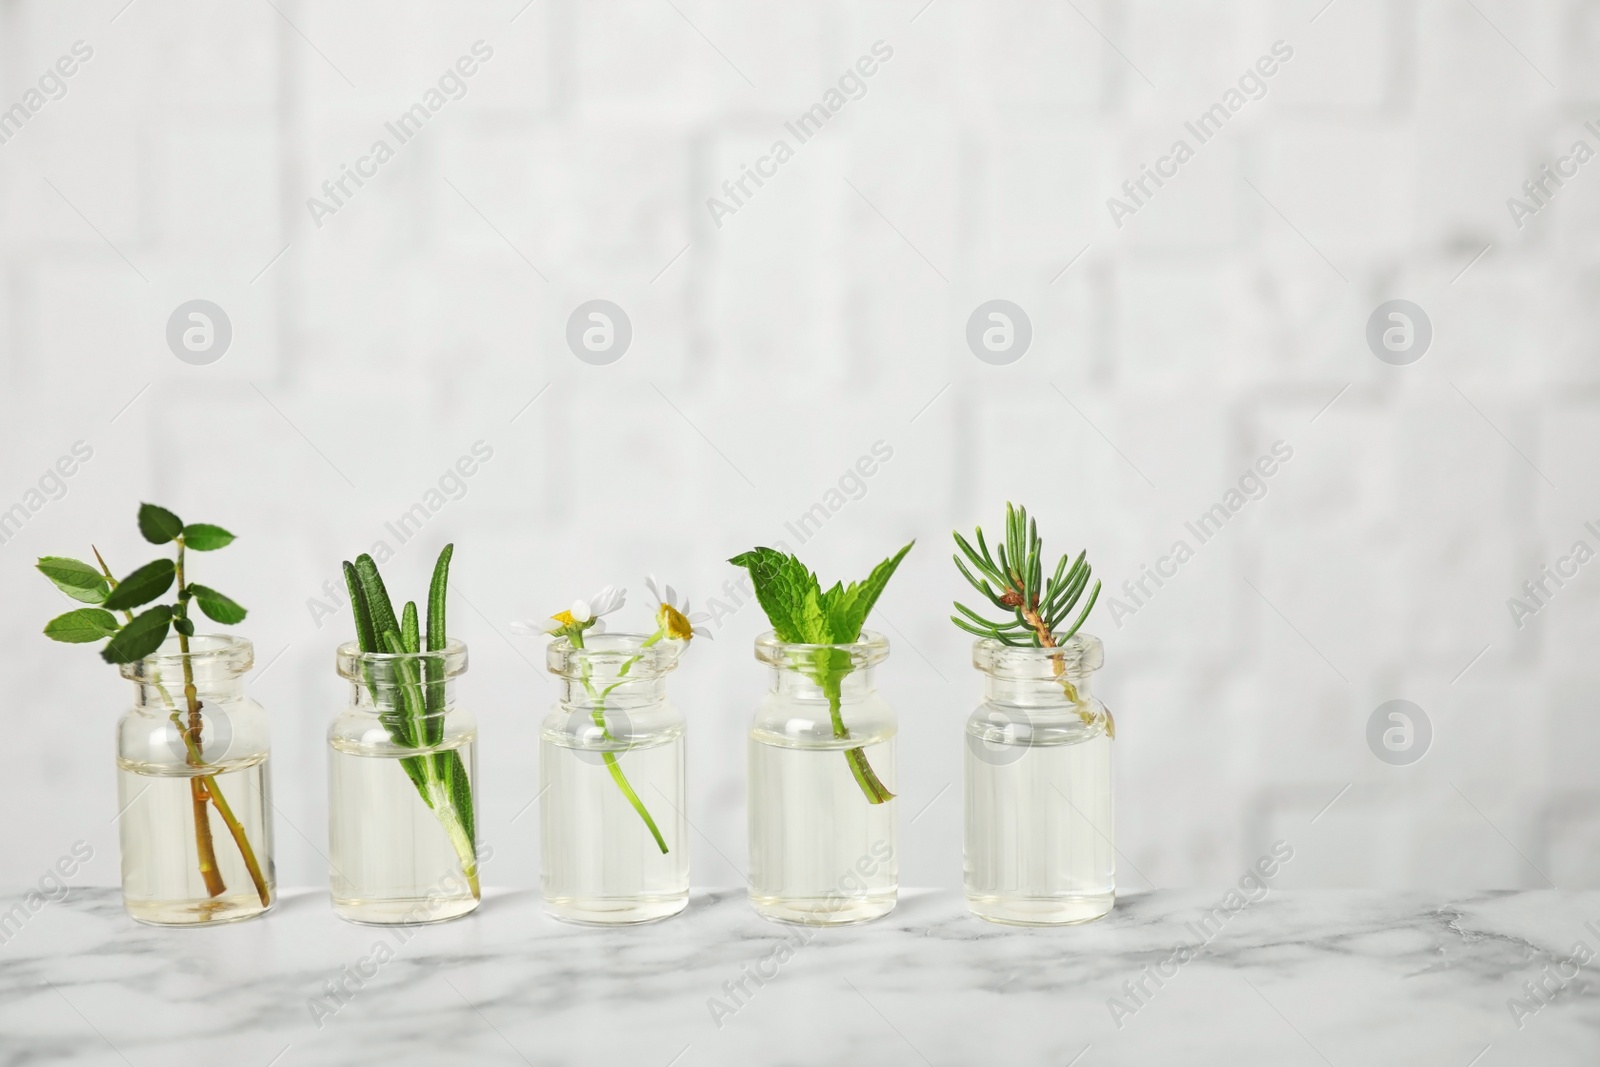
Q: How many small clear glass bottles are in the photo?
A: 5